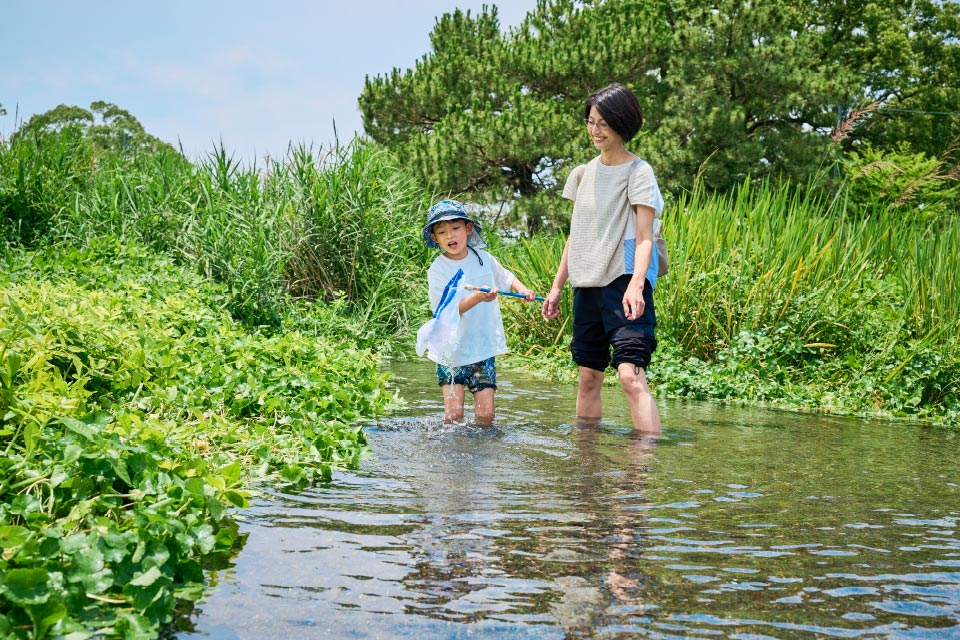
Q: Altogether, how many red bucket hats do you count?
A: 0